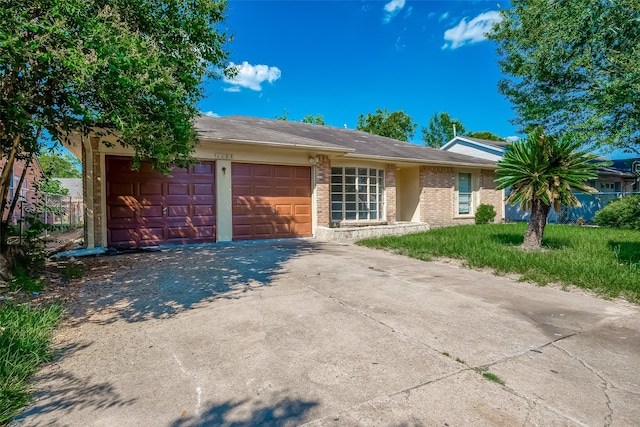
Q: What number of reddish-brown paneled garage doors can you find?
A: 2